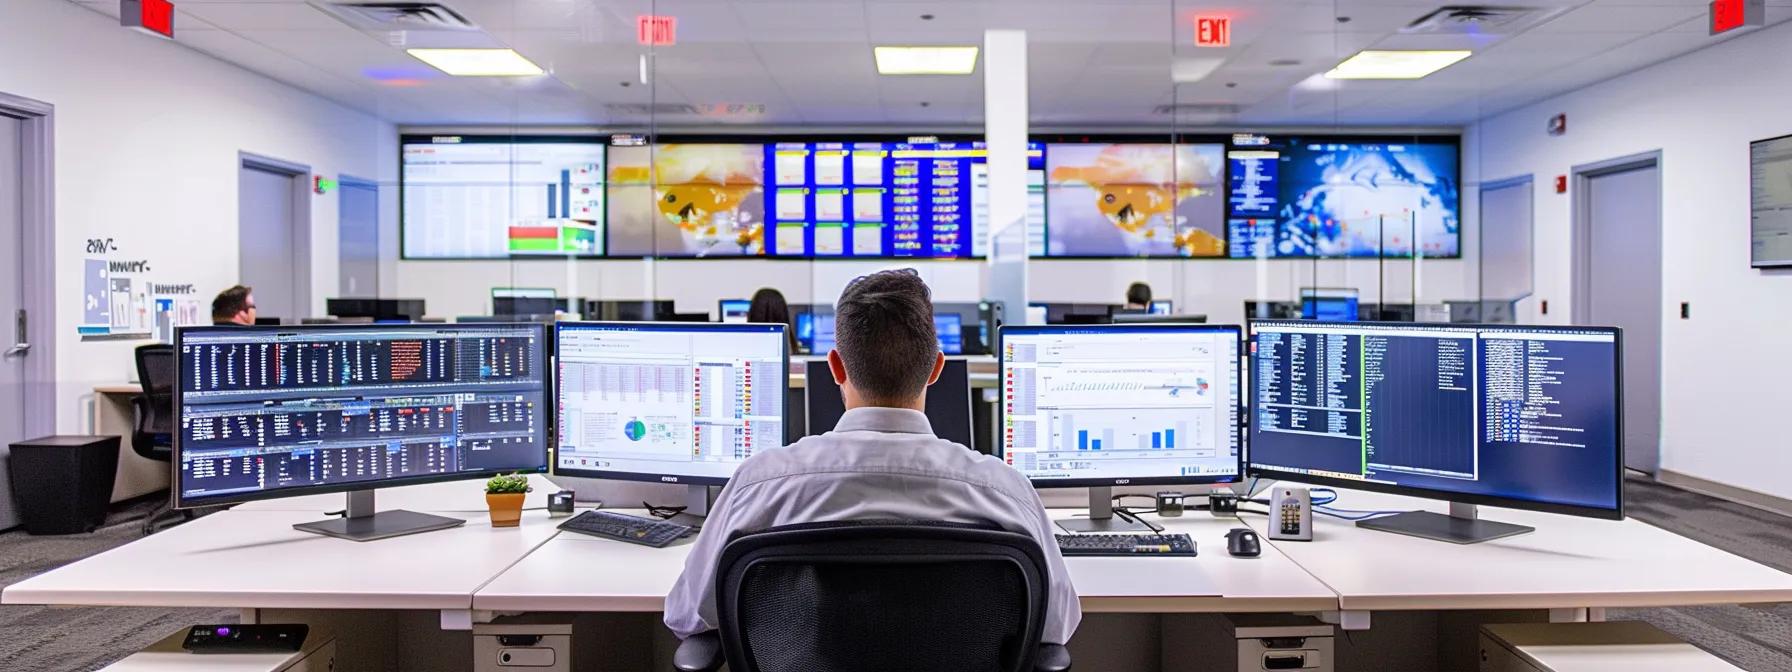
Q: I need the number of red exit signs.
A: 4